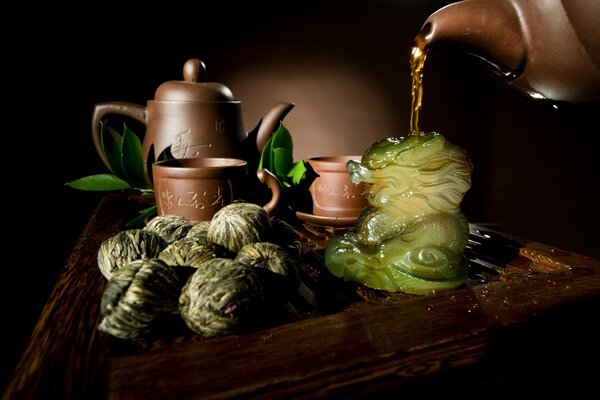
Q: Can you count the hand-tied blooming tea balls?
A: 9